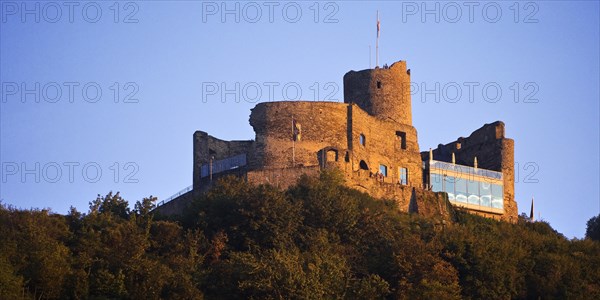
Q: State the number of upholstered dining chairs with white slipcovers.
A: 0